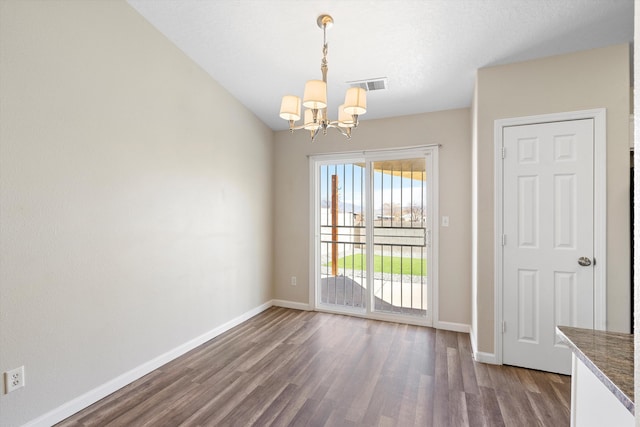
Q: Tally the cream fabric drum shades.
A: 5